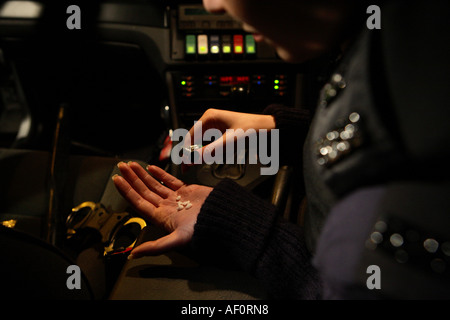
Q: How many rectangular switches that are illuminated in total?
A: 6